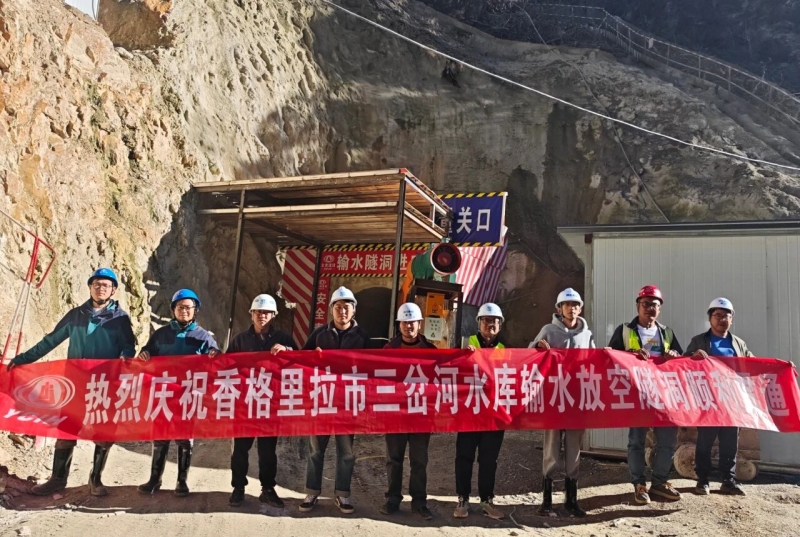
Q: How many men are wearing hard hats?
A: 9